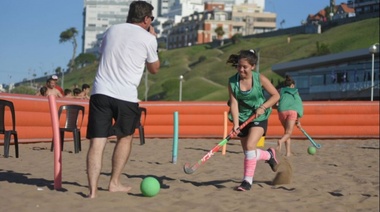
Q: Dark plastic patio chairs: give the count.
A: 3